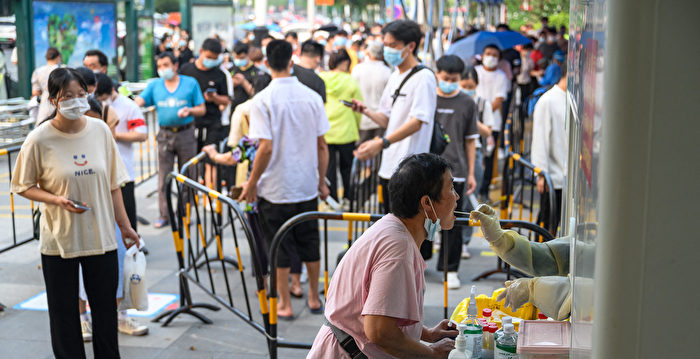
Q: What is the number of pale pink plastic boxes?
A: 1